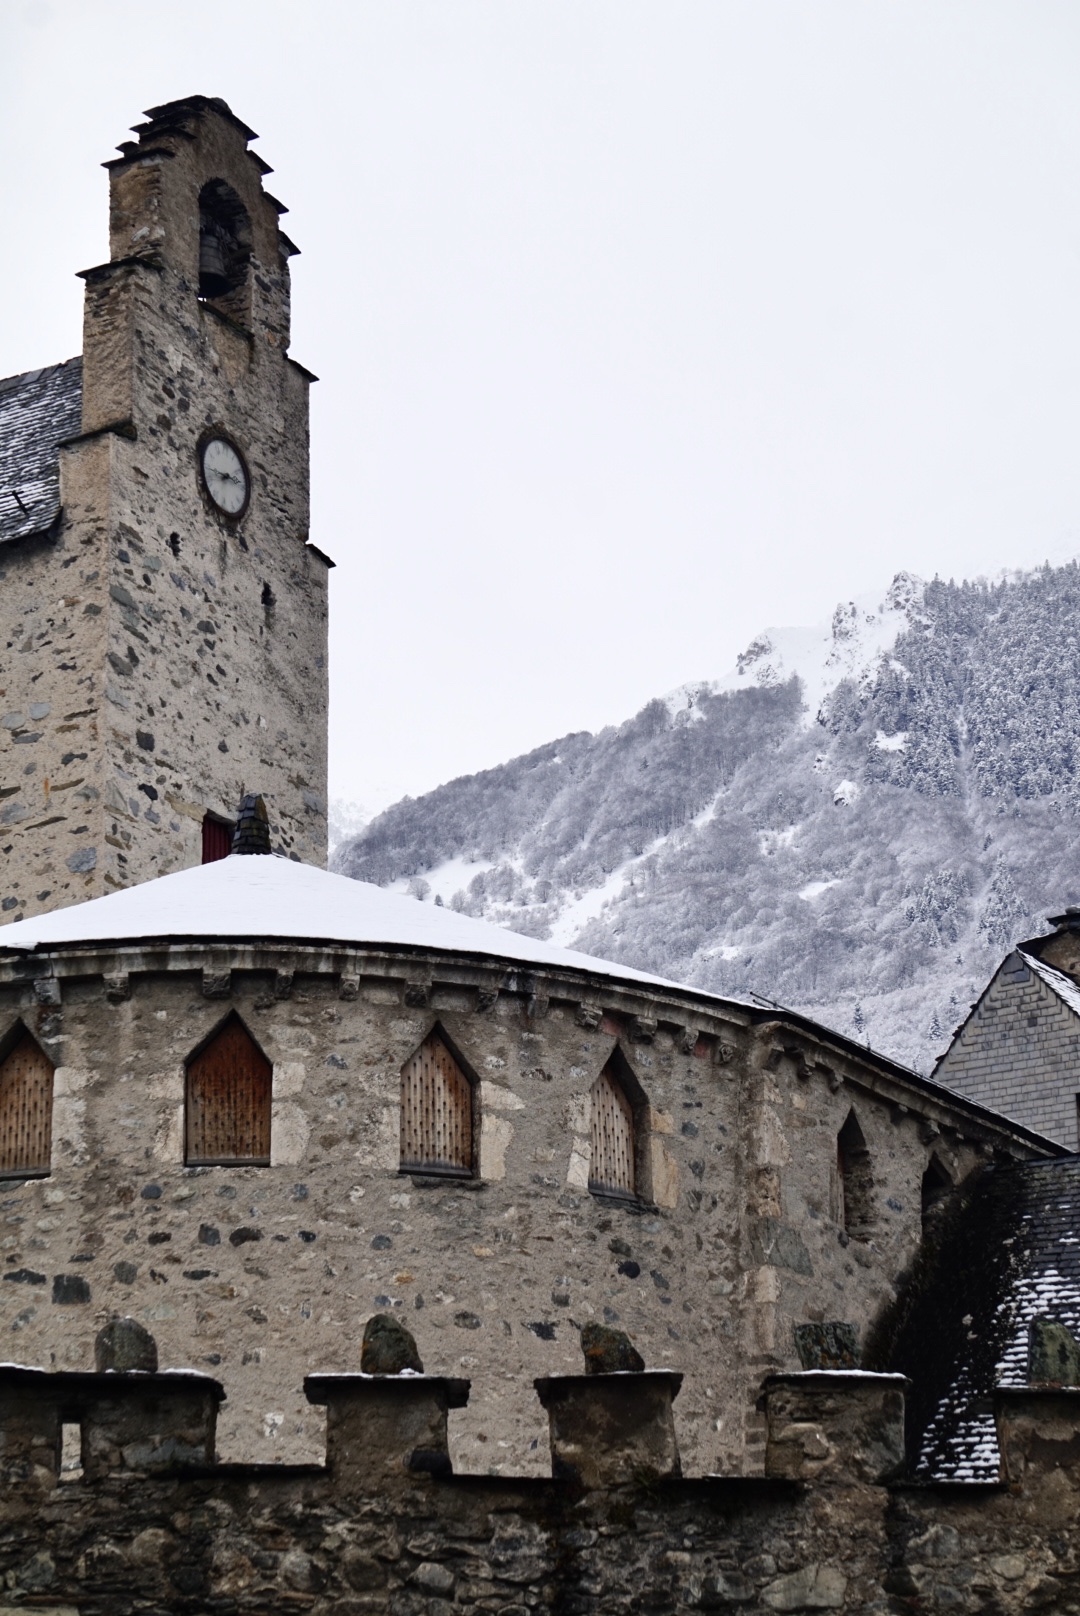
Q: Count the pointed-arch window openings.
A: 6